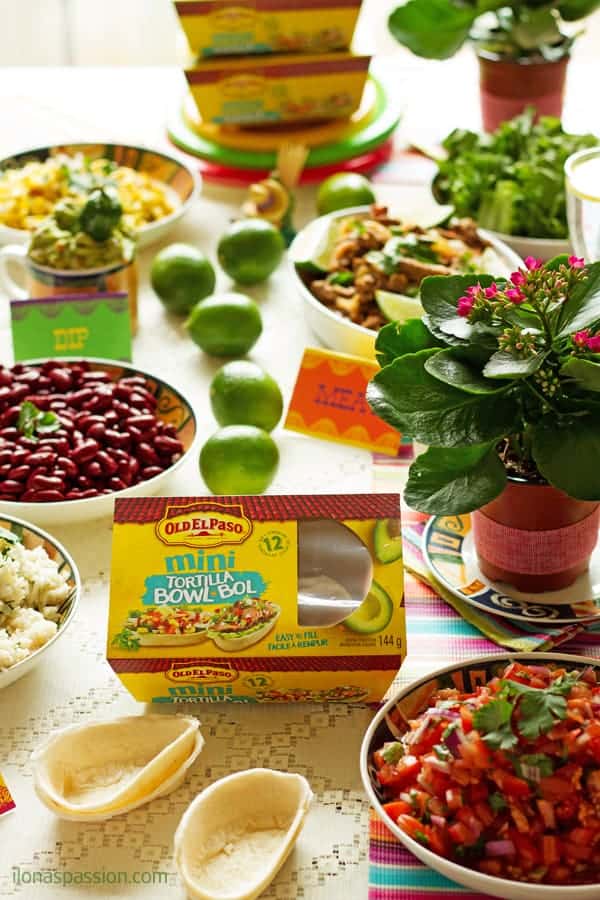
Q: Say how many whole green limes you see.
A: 6